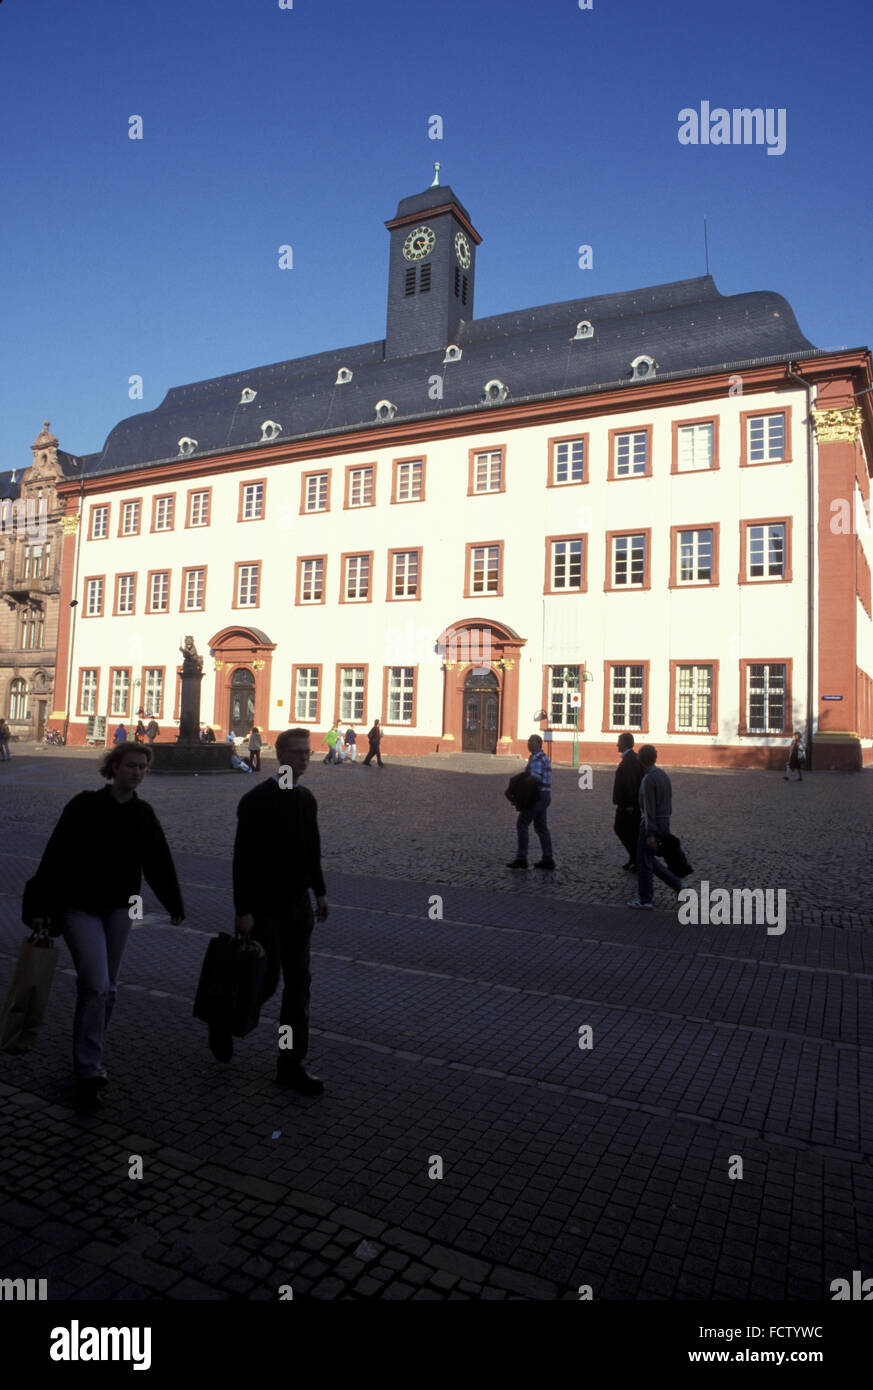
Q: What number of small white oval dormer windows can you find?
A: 9